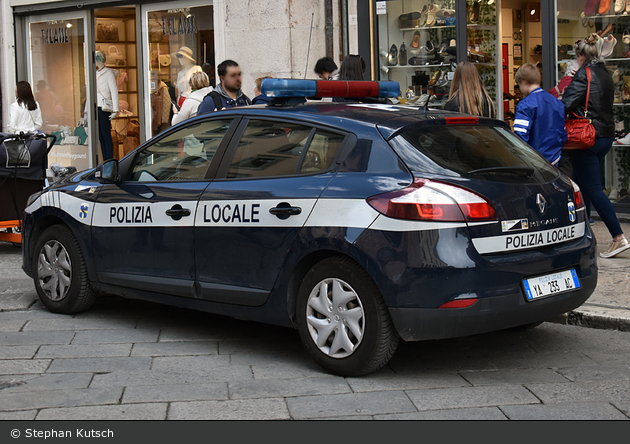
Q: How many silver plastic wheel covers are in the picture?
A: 2